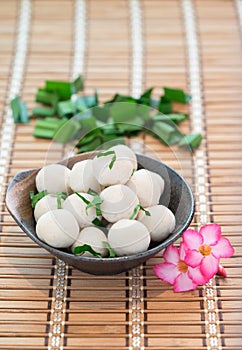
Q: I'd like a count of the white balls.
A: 11